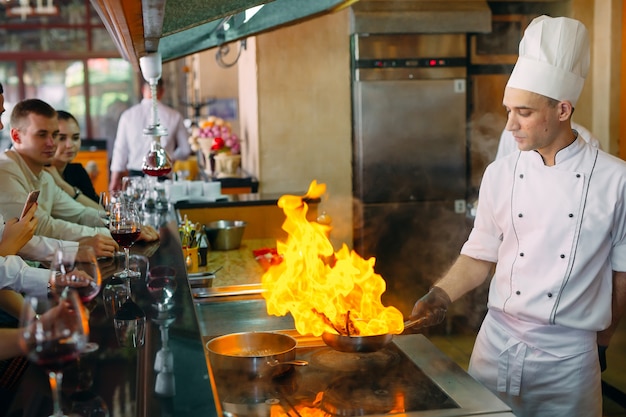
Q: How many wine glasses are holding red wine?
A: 3